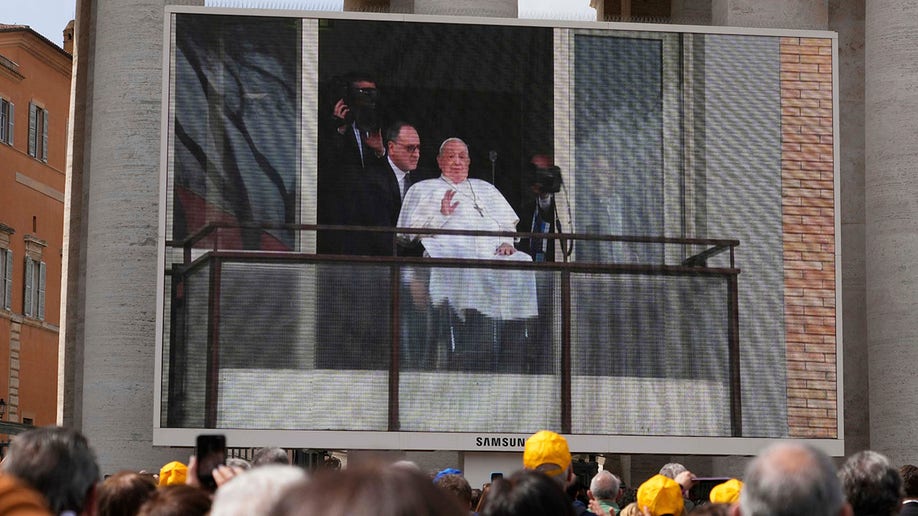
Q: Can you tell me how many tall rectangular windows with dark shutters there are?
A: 4